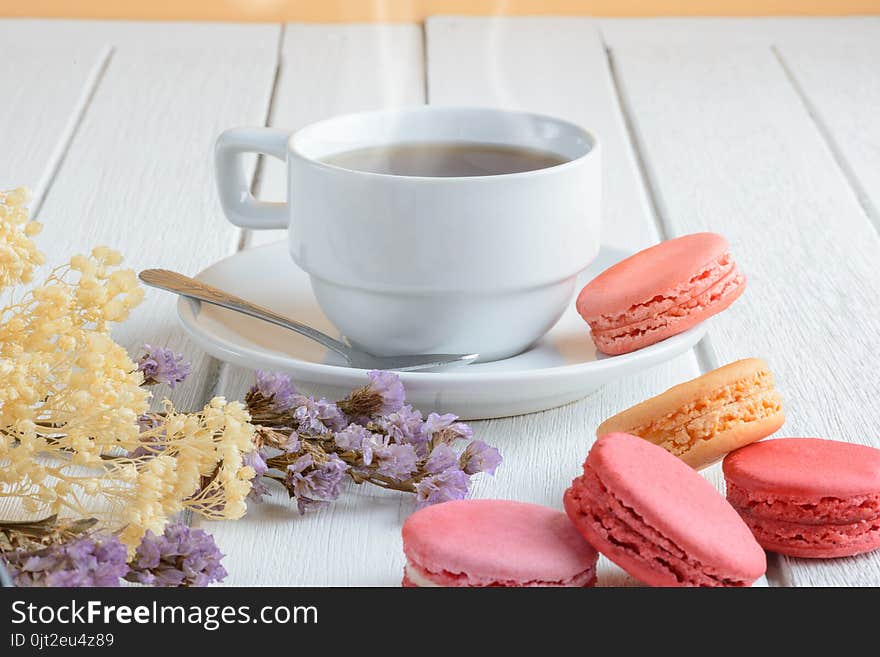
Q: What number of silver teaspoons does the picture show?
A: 1